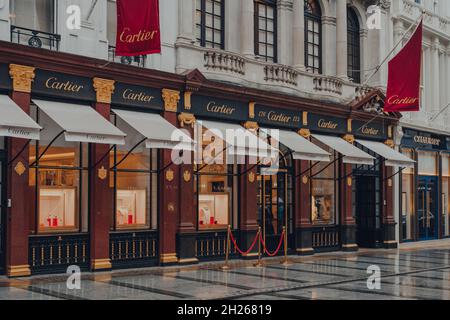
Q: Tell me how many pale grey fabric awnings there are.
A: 7